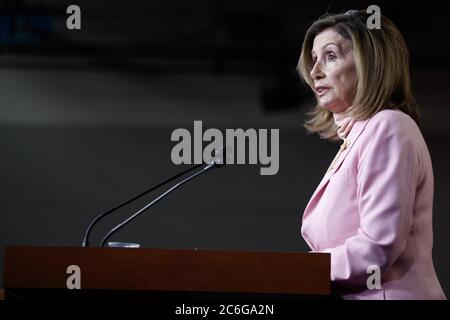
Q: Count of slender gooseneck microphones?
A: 2